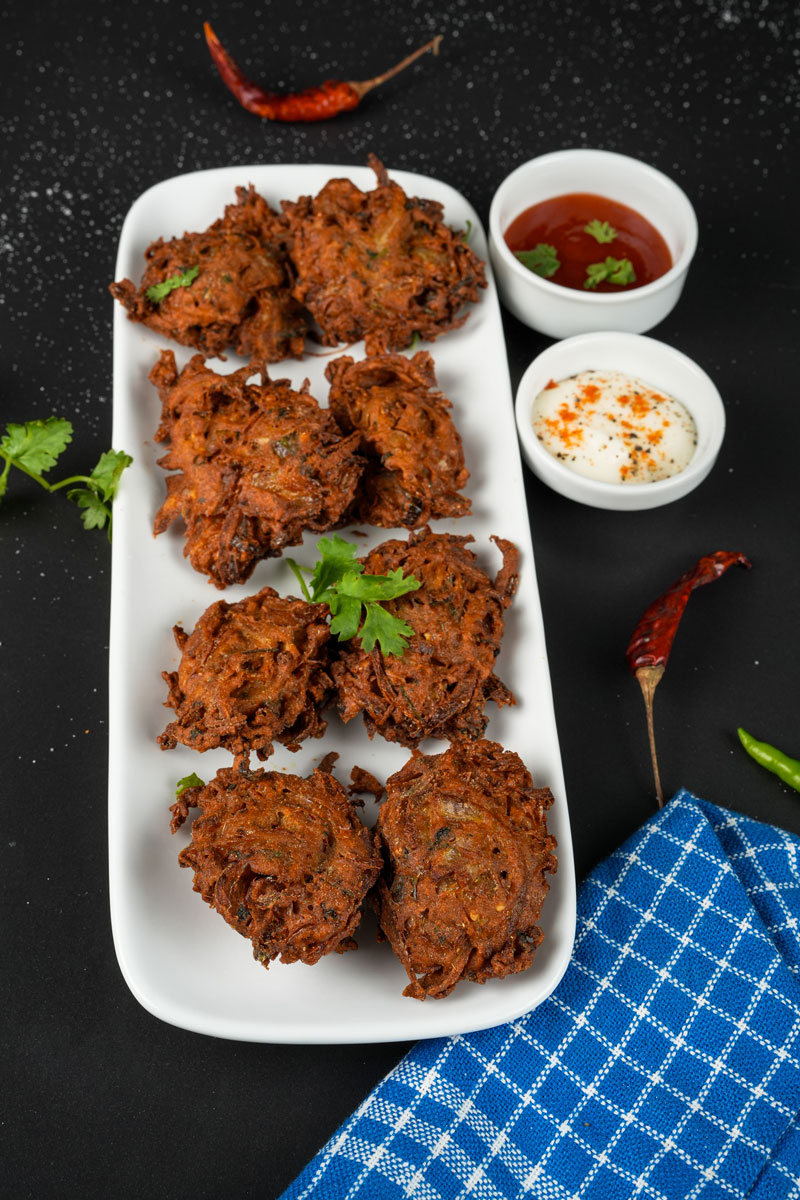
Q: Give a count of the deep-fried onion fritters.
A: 8